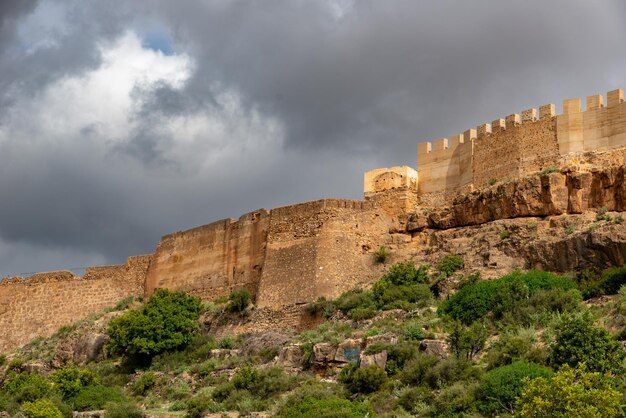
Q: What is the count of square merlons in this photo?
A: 12